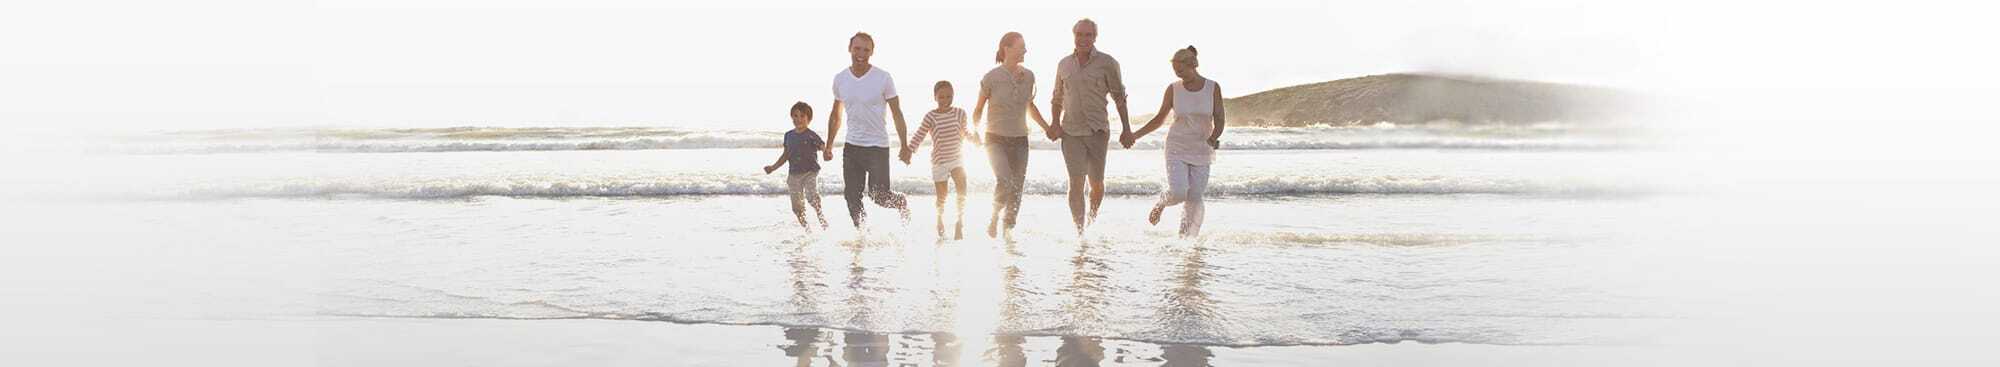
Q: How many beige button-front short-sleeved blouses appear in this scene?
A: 1